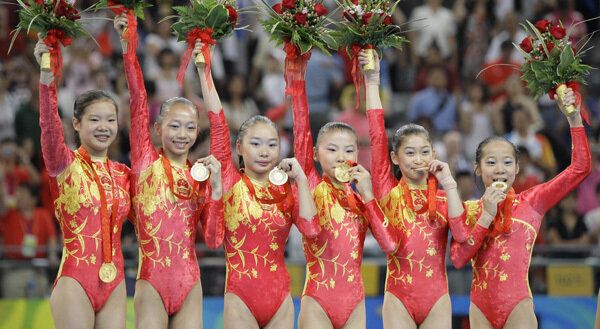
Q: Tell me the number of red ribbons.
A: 12